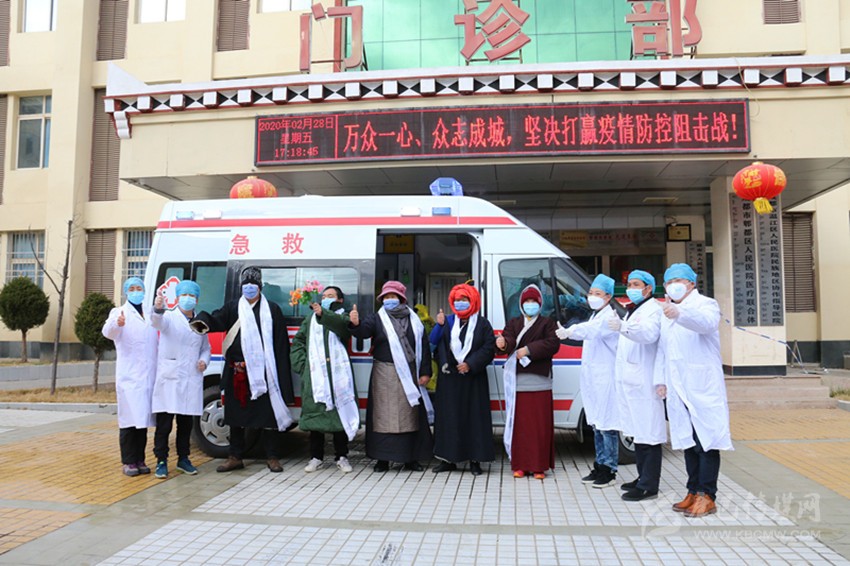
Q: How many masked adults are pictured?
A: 10